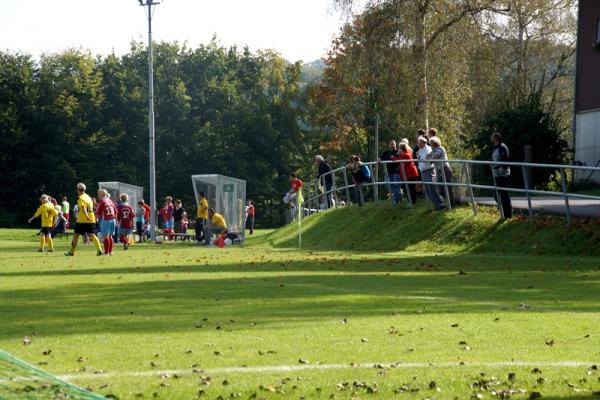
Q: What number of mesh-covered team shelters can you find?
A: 2